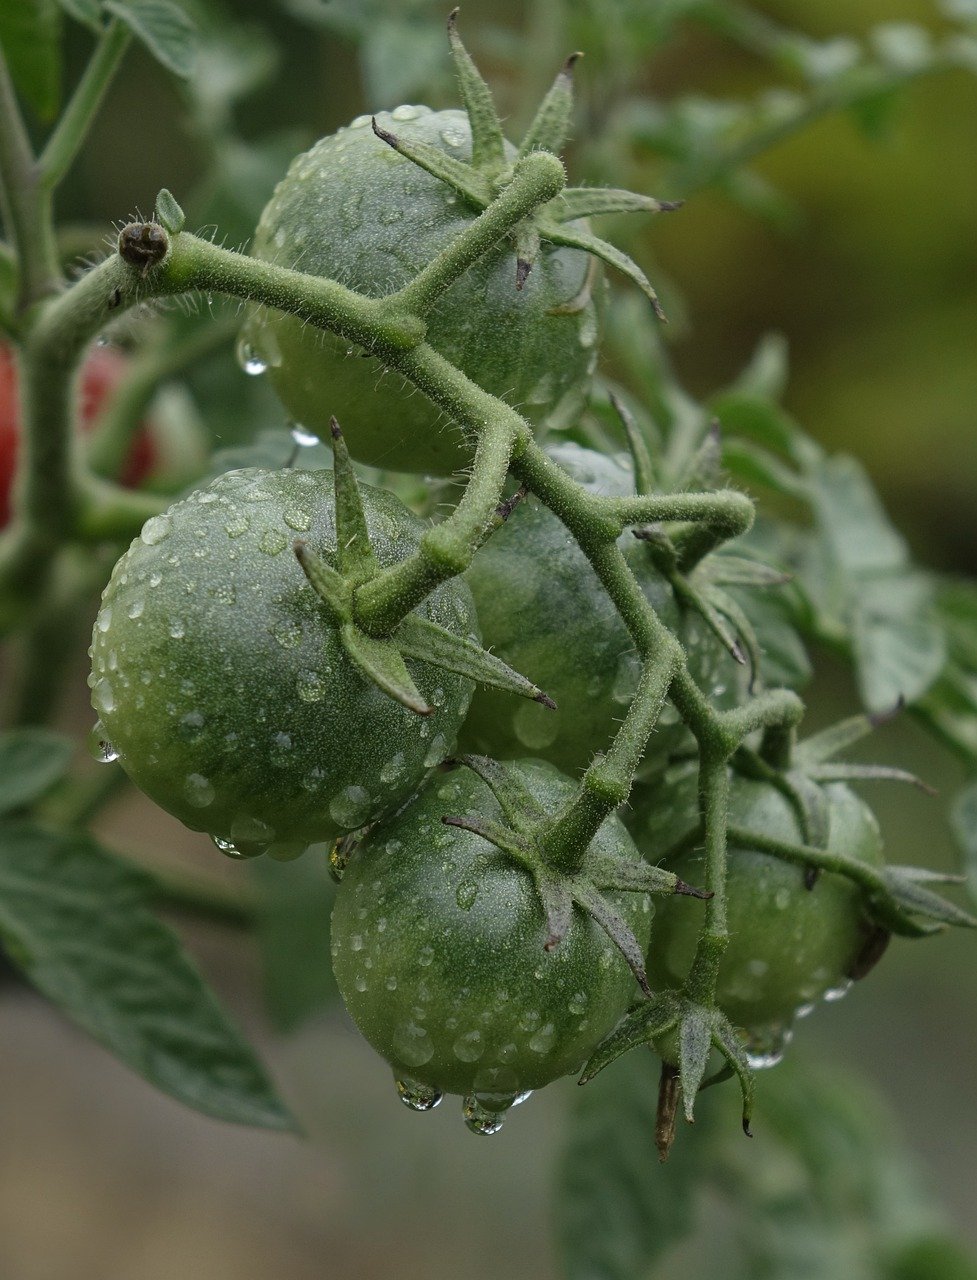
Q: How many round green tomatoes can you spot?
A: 5